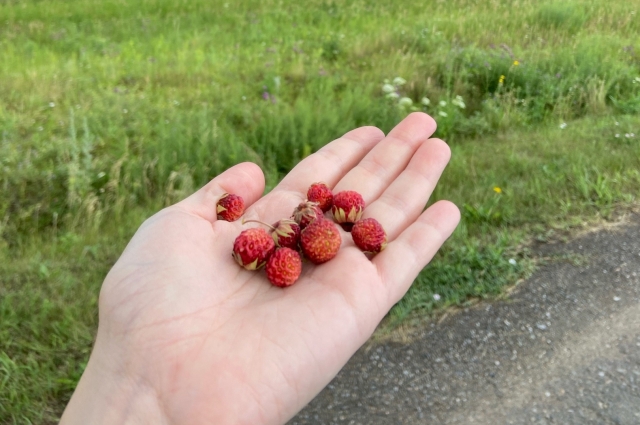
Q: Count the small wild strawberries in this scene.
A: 9